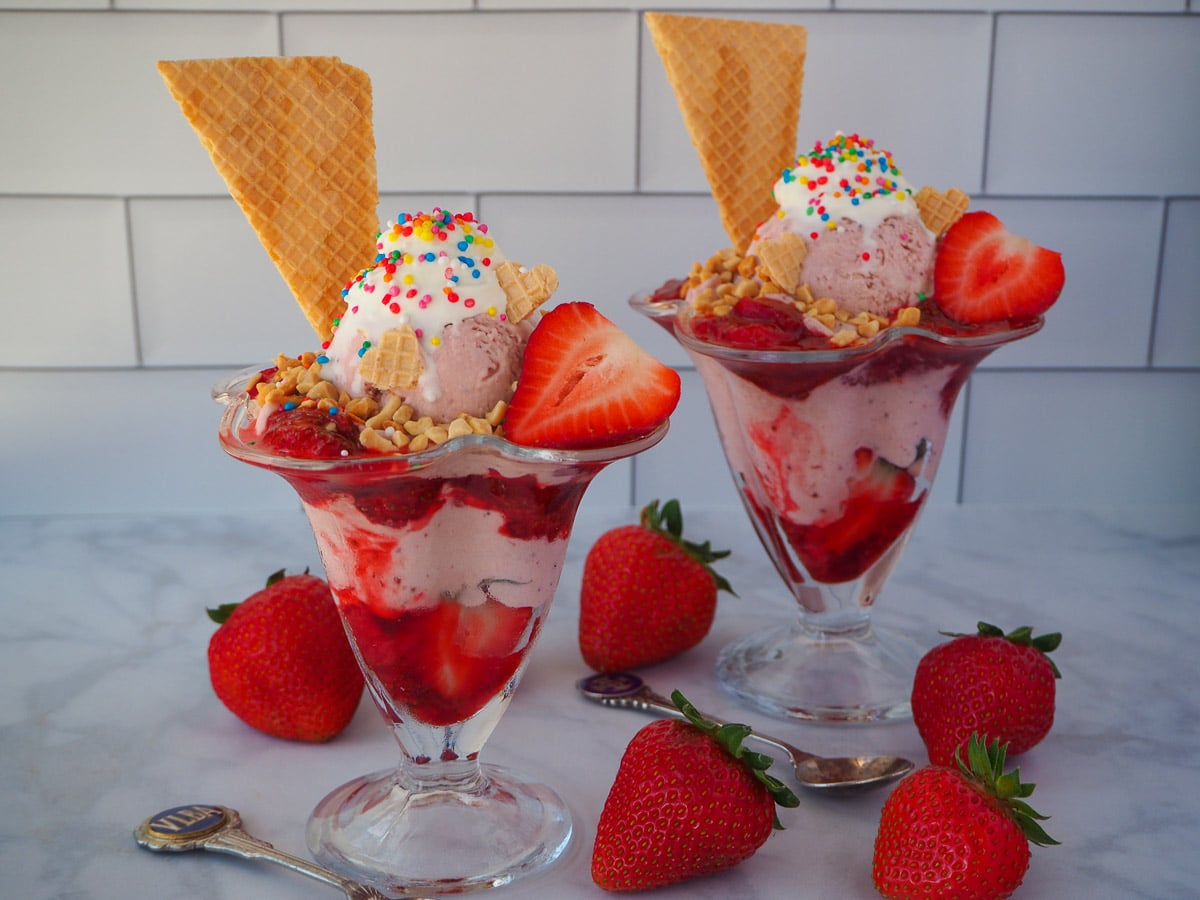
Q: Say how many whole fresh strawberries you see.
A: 5